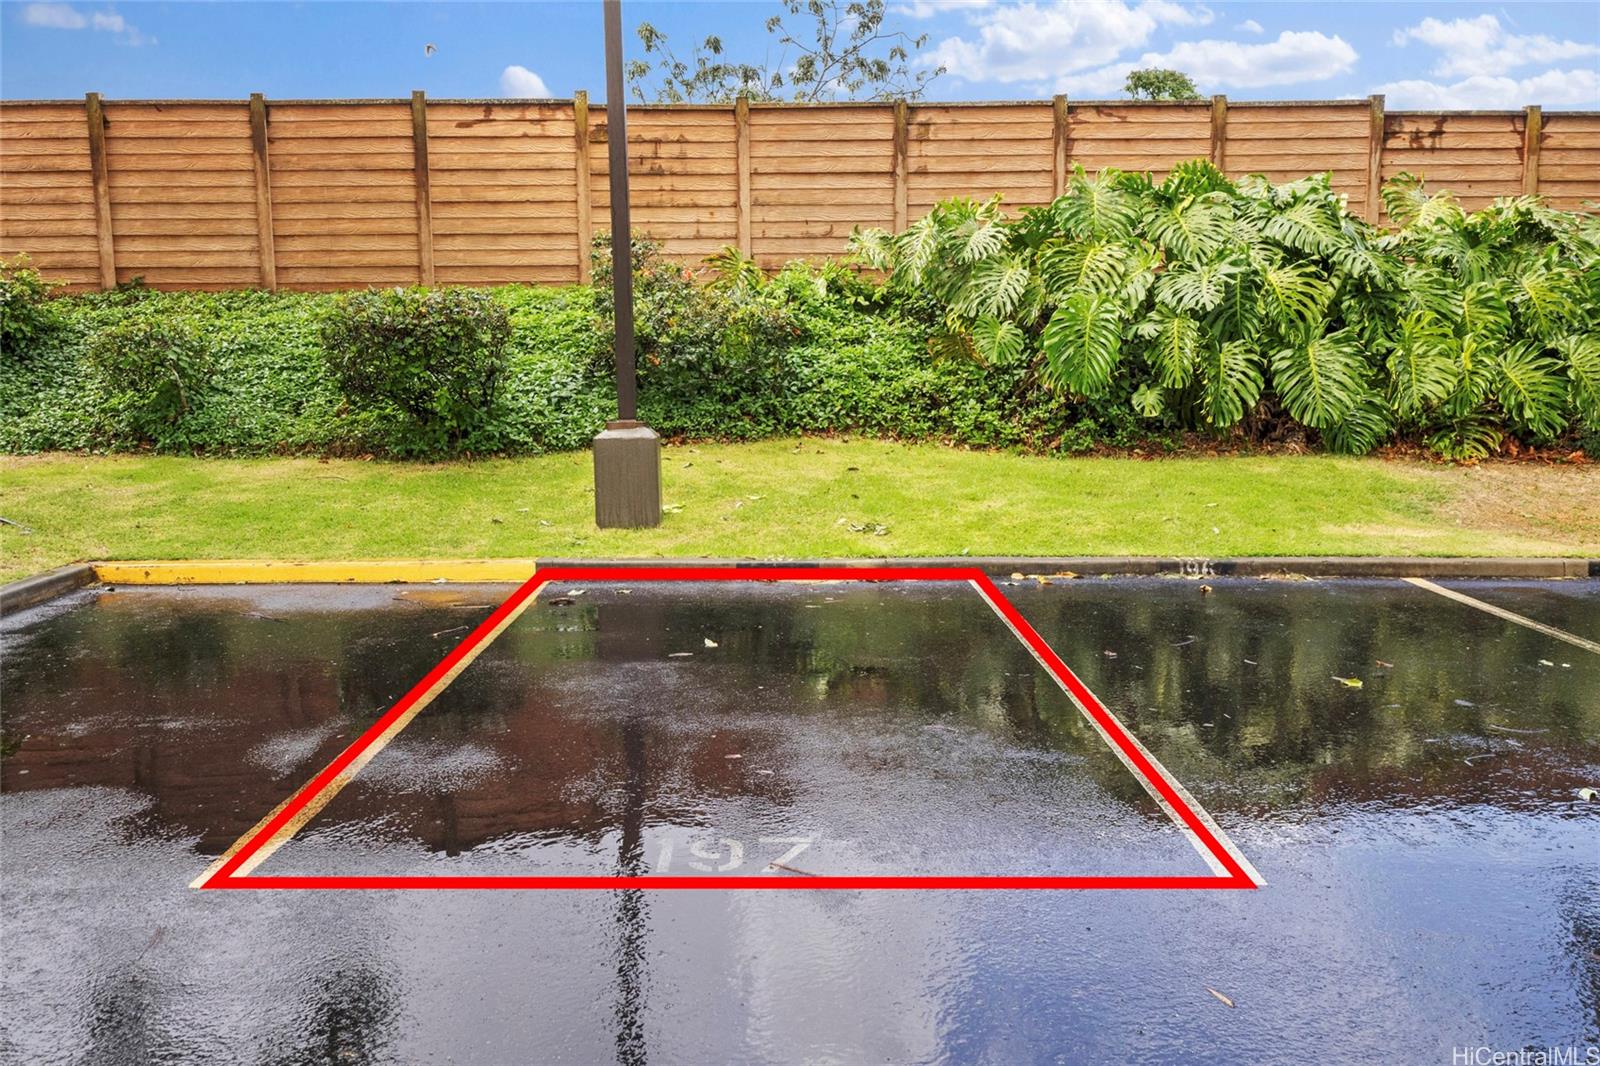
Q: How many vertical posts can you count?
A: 11